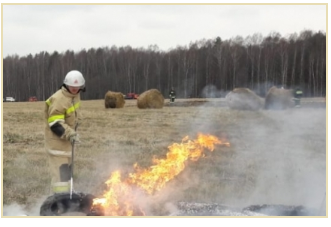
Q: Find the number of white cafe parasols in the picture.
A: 0